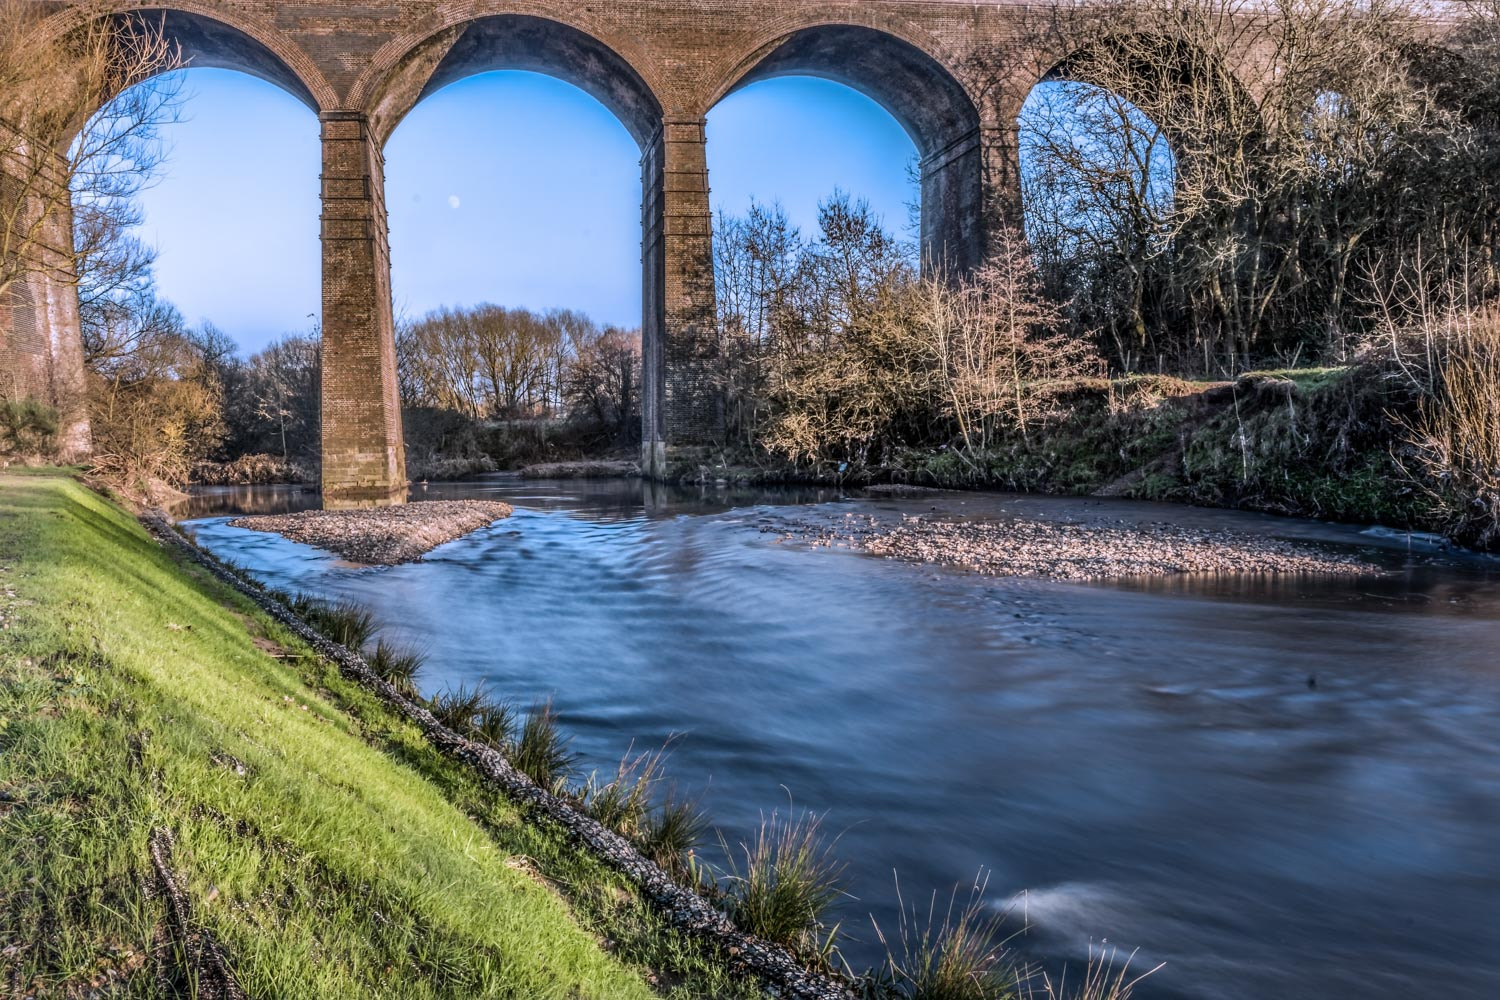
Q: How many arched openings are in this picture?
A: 5